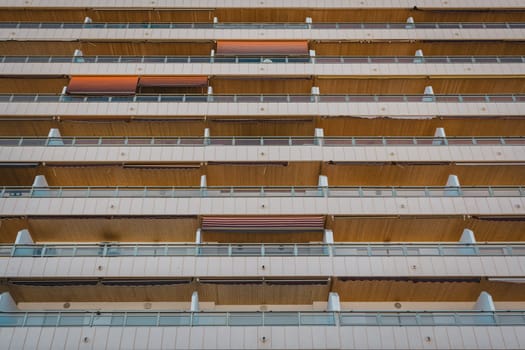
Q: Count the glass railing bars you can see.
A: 7